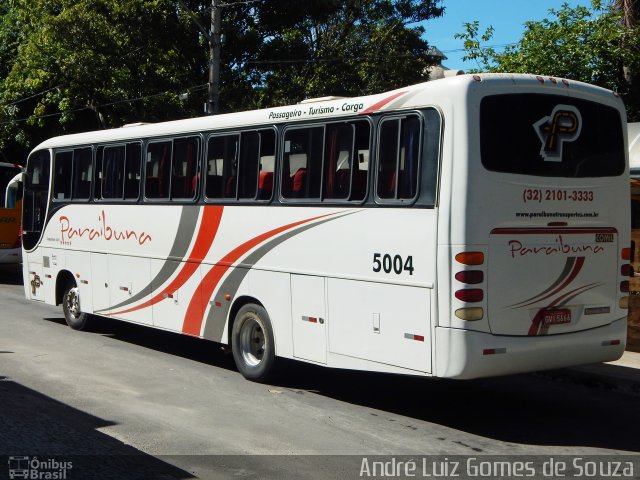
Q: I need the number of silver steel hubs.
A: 2